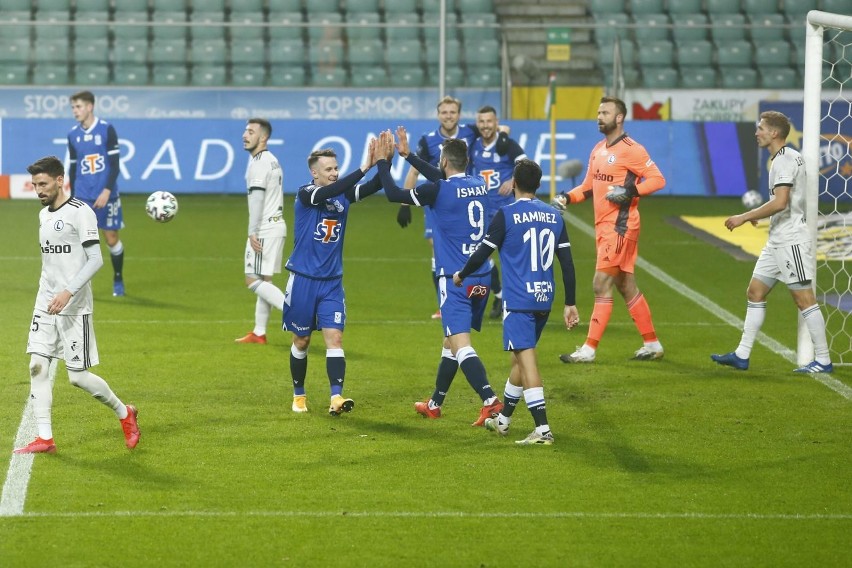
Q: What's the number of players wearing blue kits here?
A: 6